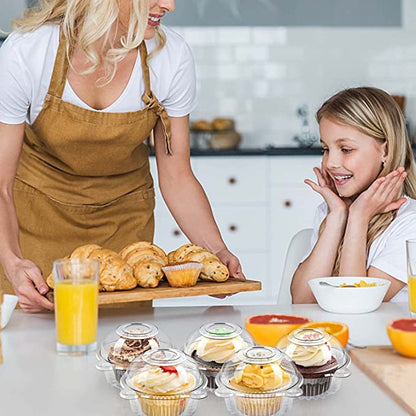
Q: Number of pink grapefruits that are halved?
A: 2